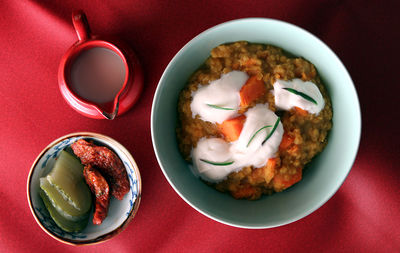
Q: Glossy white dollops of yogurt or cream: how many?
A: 4